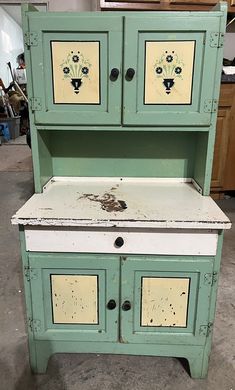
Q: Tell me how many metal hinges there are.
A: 8